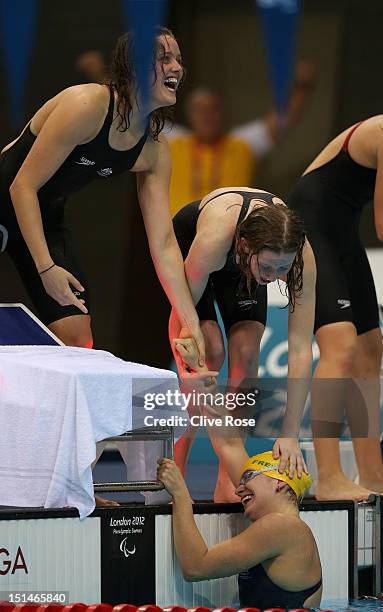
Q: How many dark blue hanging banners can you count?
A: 3